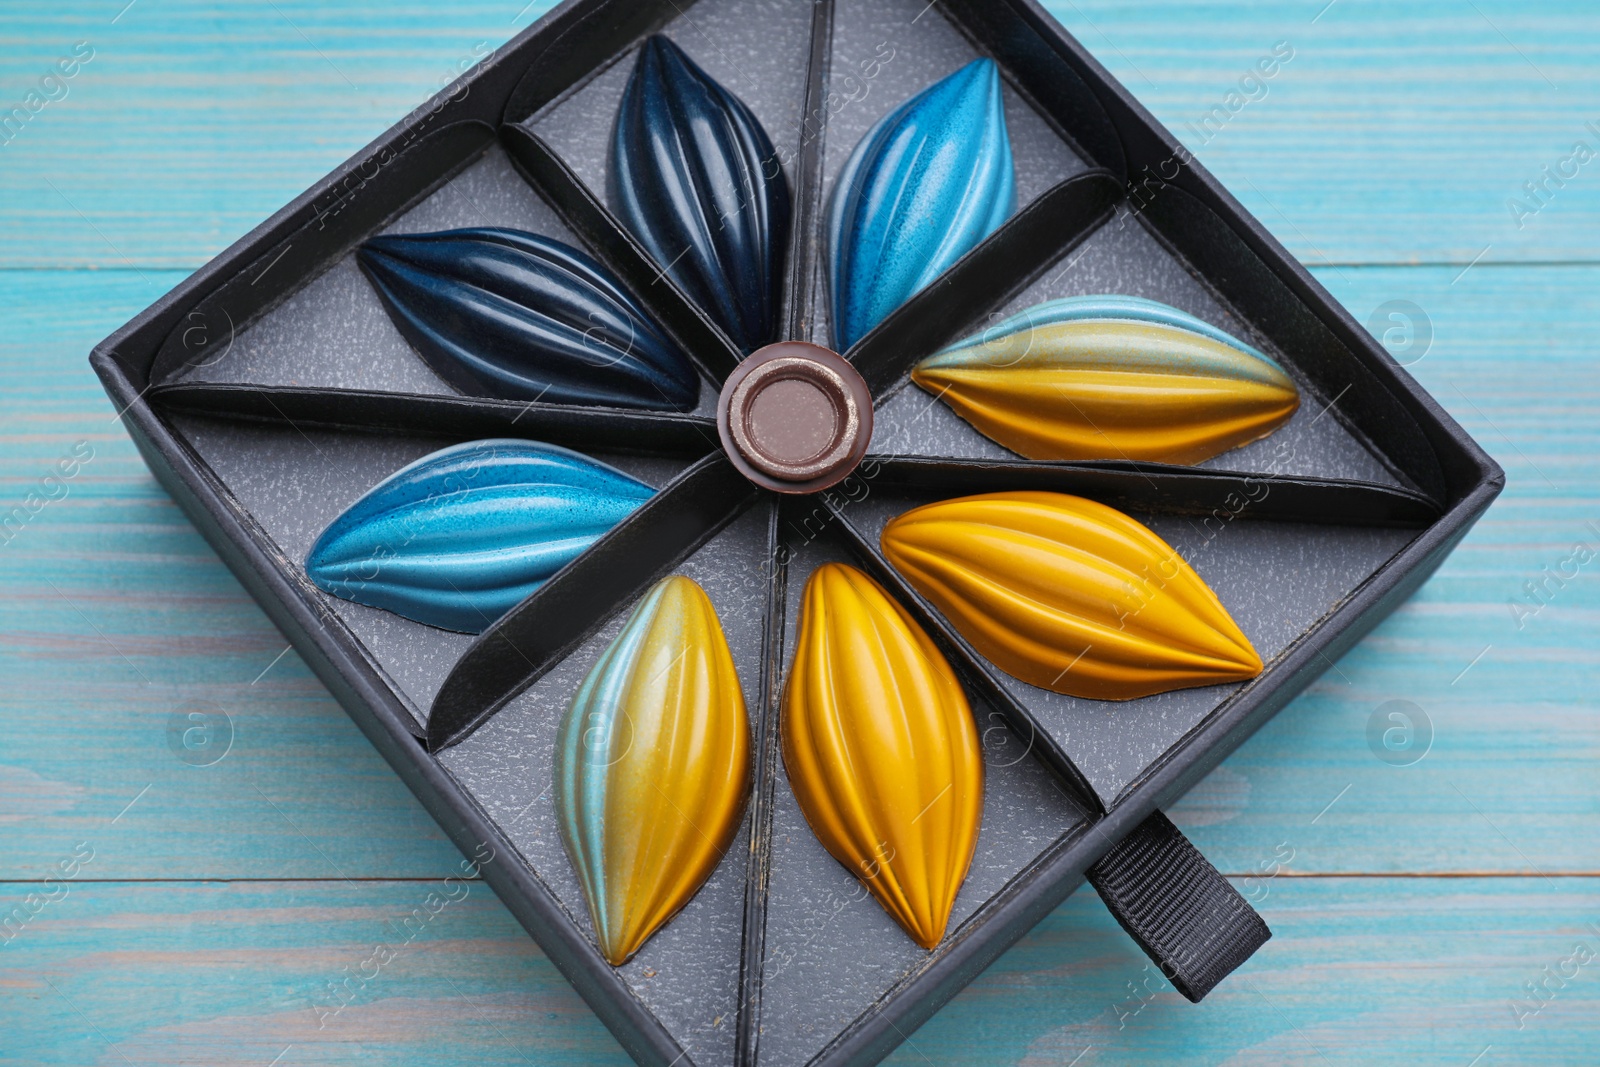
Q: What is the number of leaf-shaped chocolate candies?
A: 8